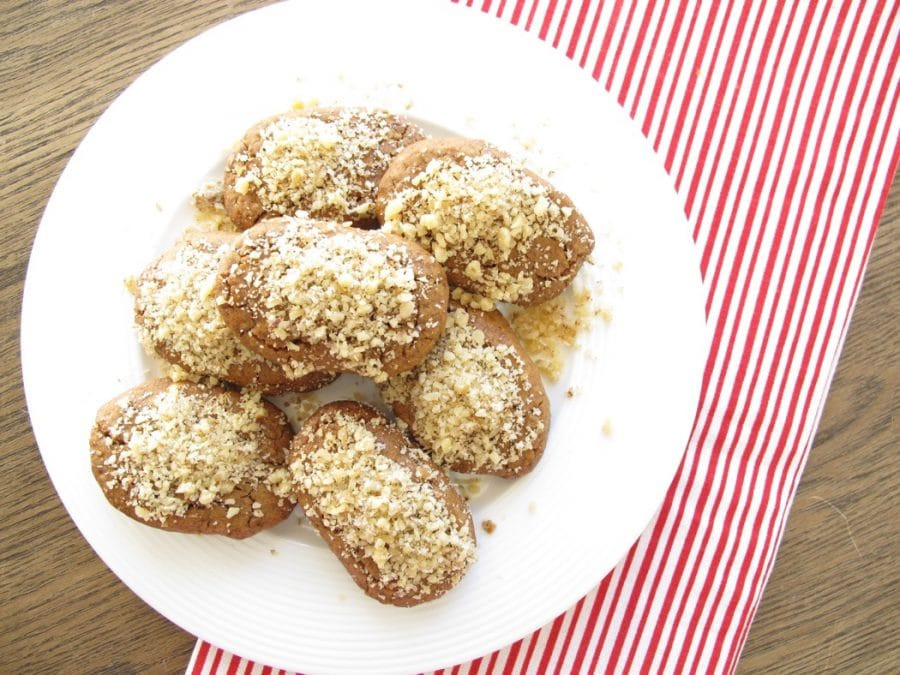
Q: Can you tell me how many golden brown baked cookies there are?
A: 7